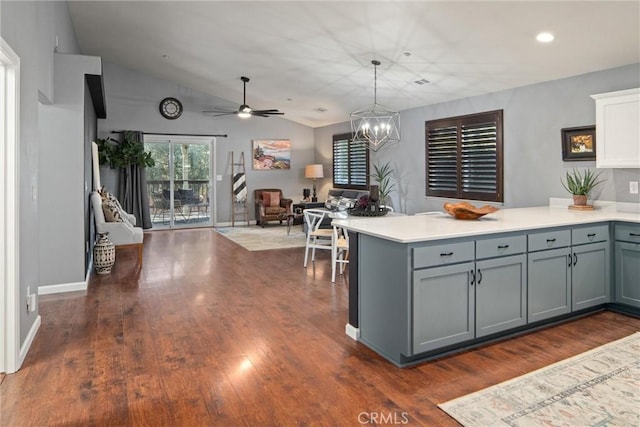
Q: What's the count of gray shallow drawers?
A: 5